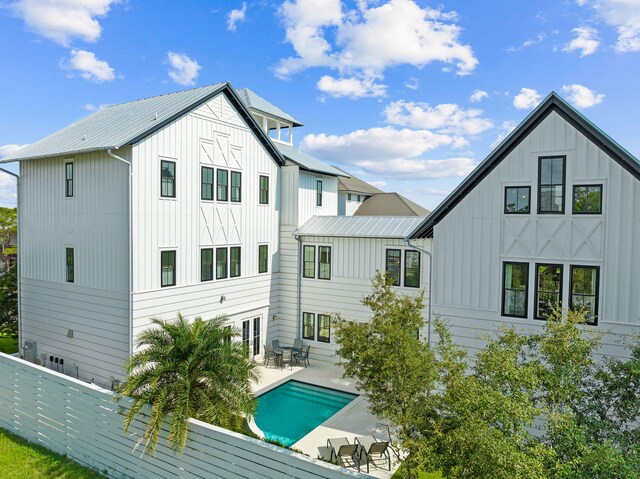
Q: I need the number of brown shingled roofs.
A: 2